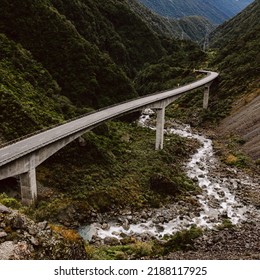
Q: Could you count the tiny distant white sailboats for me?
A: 0